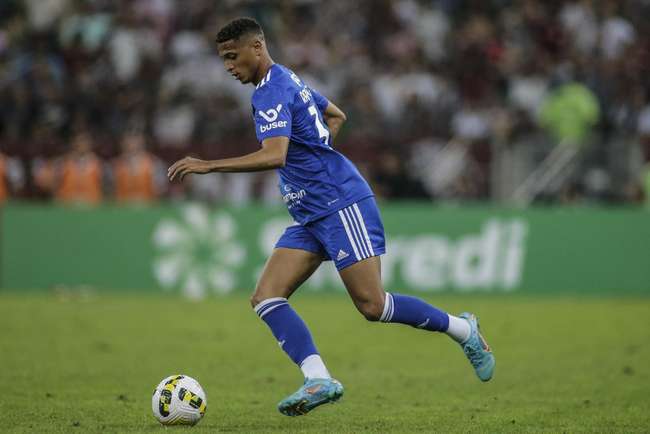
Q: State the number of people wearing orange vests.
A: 3